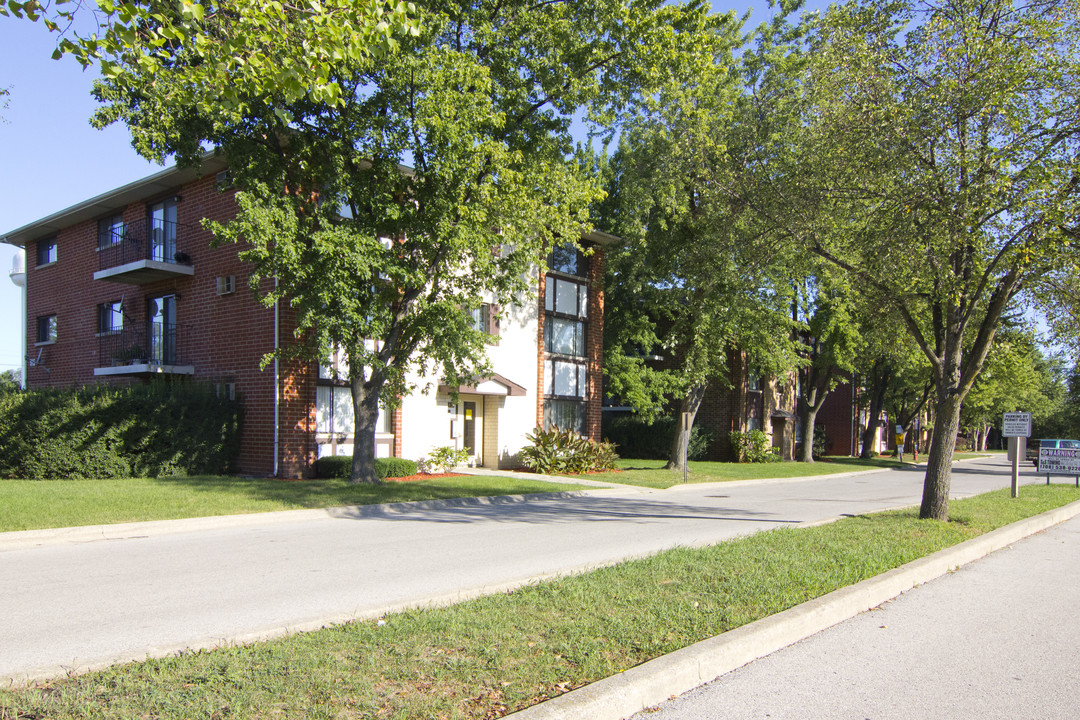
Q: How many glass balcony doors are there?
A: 2